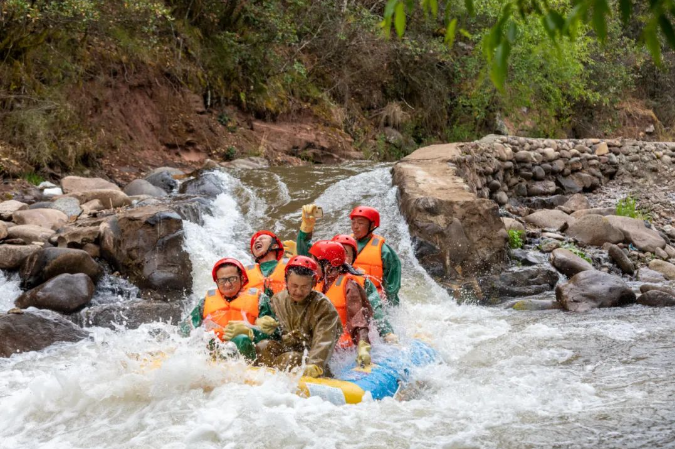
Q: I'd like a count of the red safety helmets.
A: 6